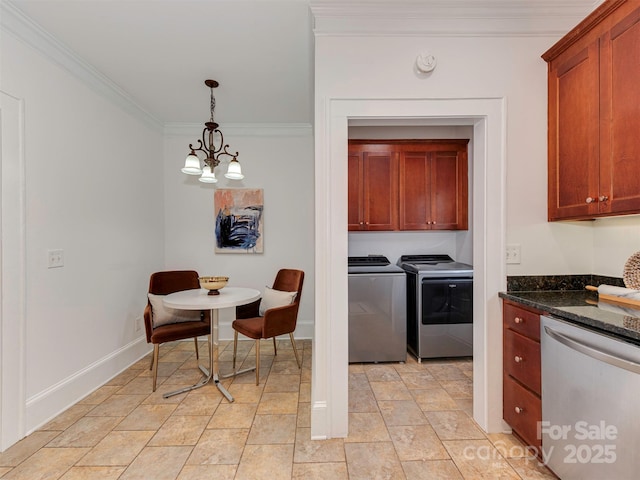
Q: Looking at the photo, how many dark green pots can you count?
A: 0